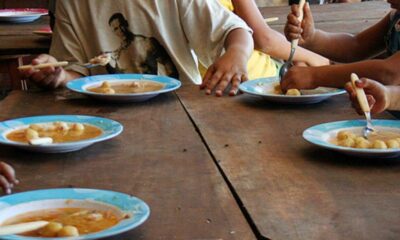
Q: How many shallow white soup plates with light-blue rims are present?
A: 5